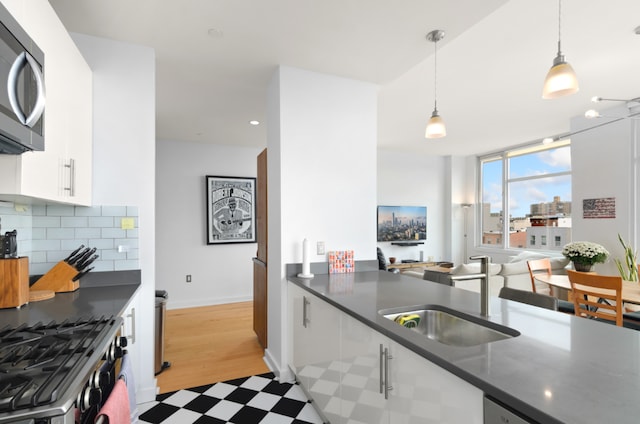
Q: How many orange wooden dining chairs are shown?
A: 2